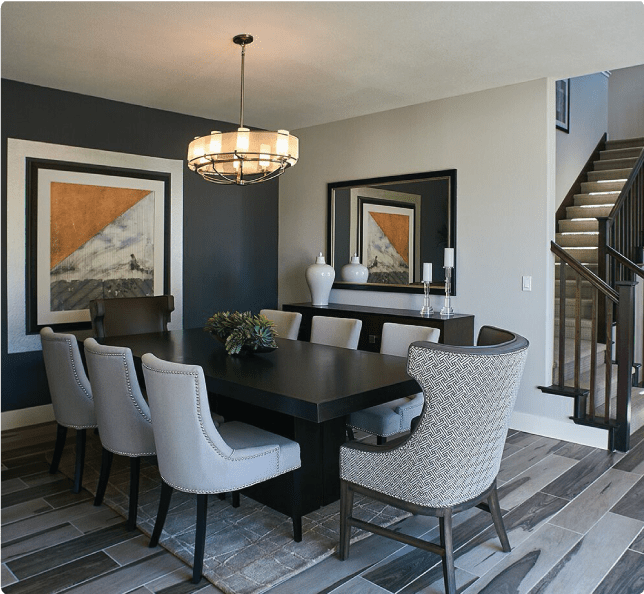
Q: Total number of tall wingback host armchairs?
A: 2